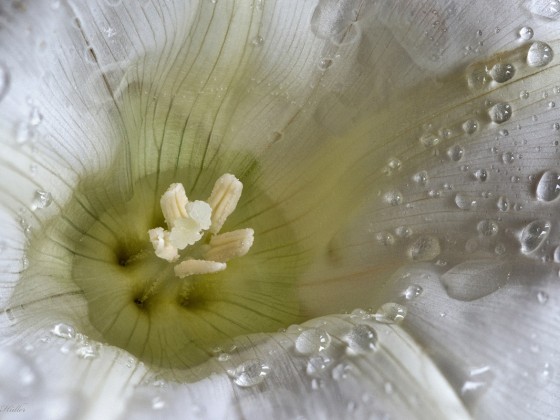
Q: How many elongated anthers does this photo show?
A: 5